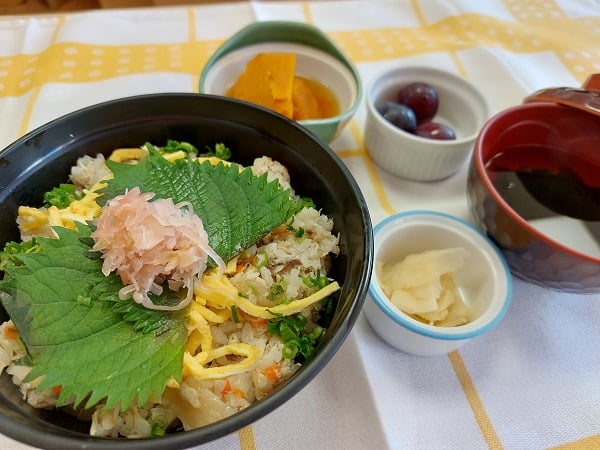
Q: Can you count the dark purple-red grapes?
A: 3